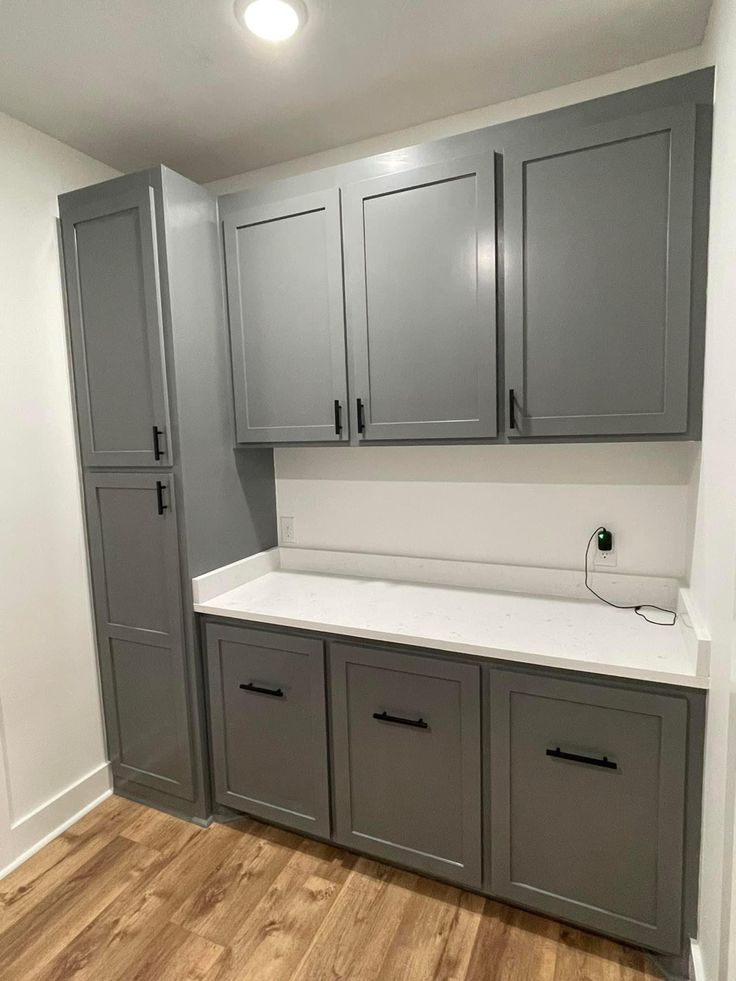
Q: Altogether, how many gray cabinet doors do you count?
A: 8